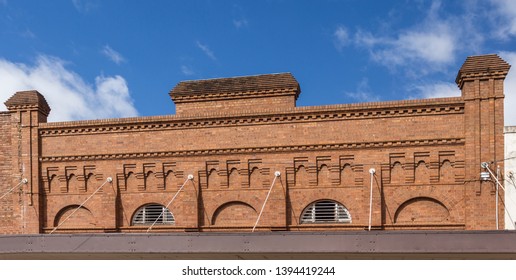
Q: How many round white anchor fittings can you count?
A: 6